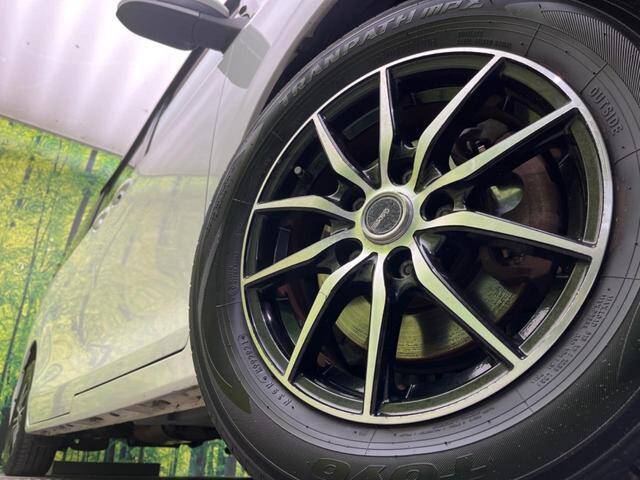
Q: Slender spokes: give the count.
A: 10